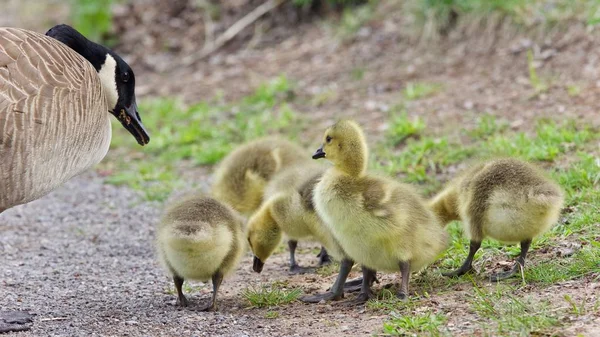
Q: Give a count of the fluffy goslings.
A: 5